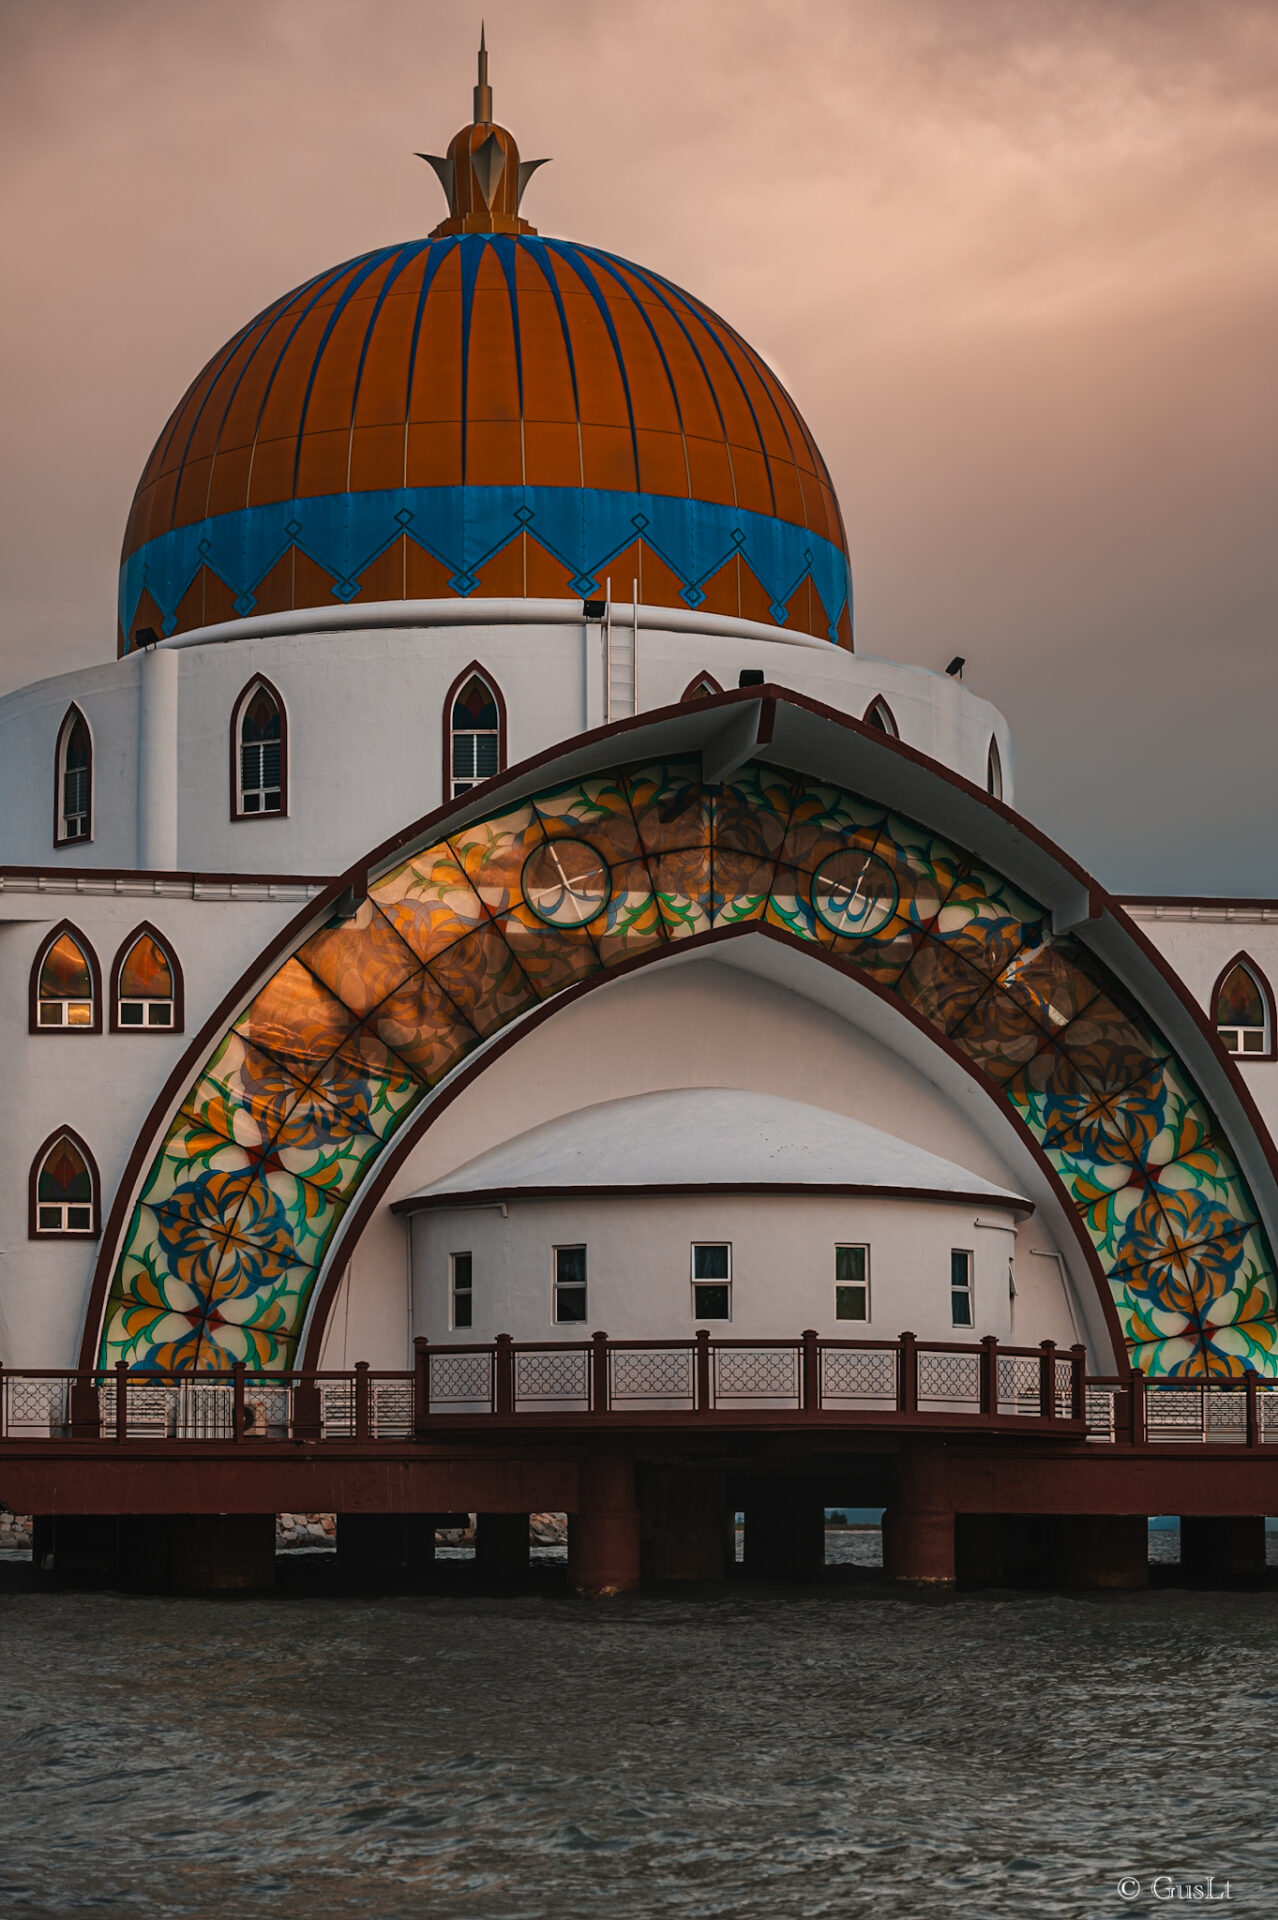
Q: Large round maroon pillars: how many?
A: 2